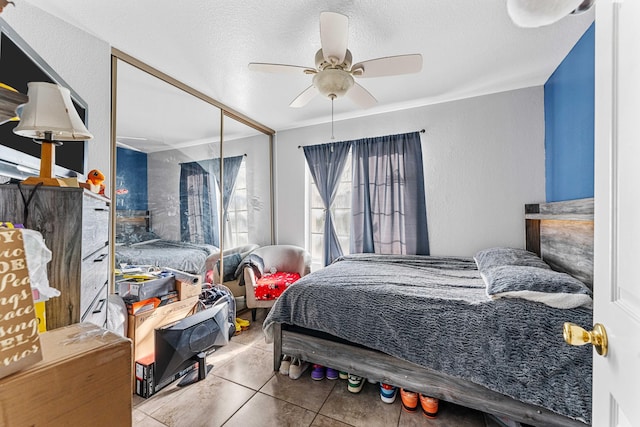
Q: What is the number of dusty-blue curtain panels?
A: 2